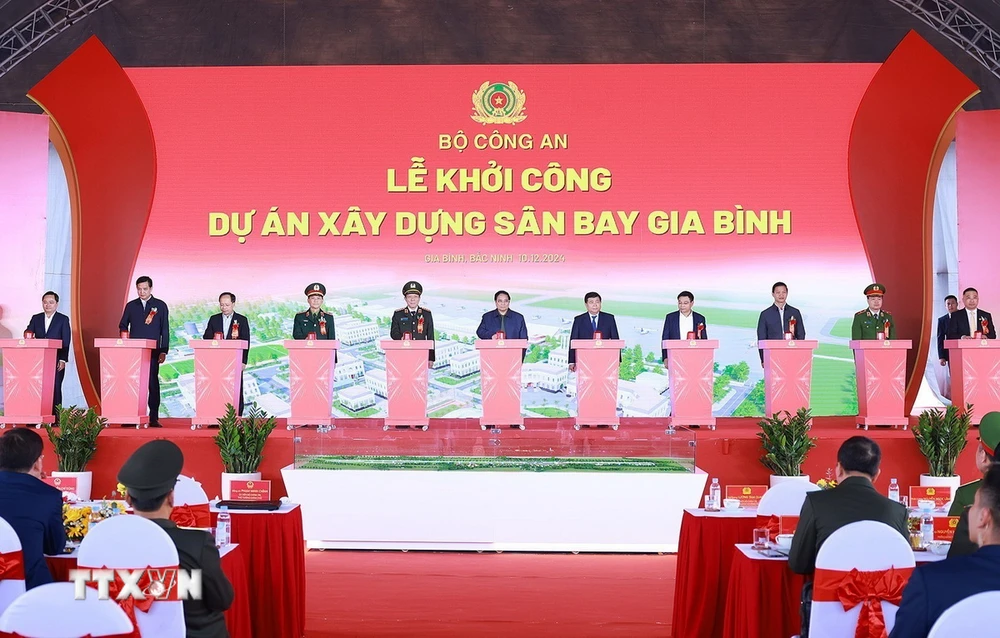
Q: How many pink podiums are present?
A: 11